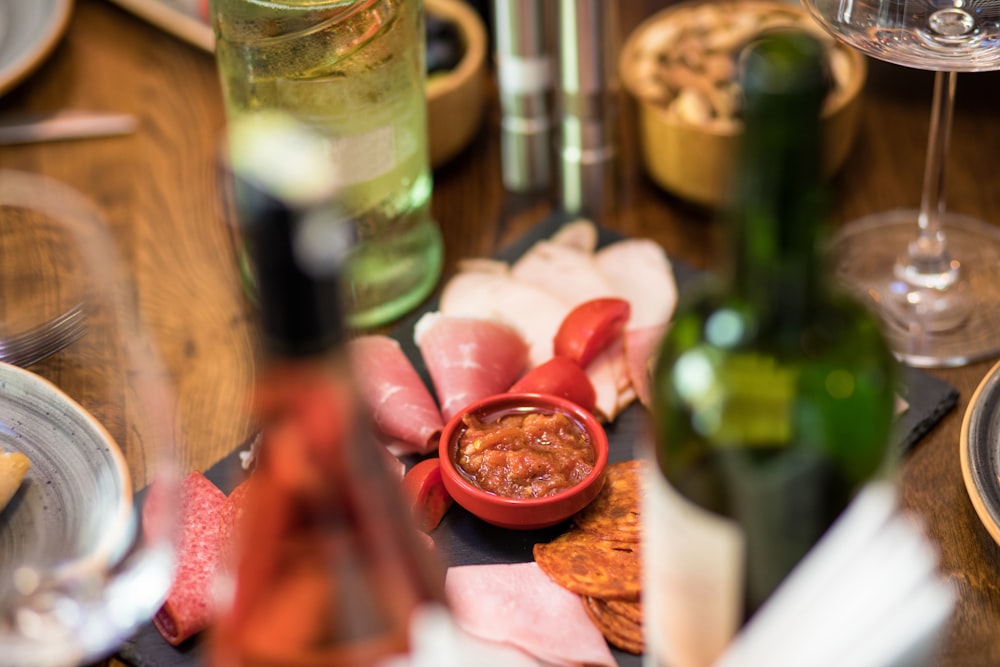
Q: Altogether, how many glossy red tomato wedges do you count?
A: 3